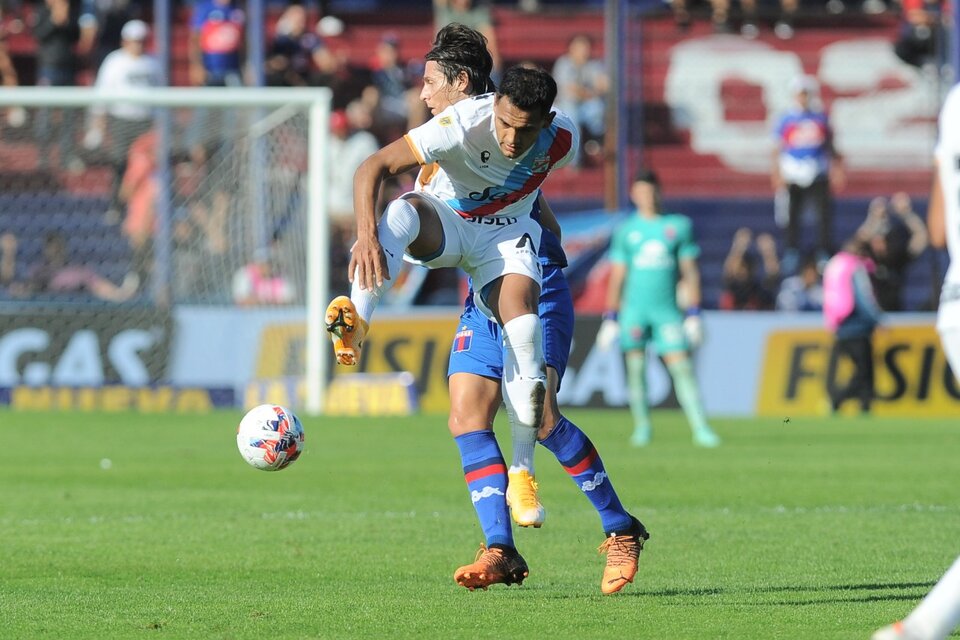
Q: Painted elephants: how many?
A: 0